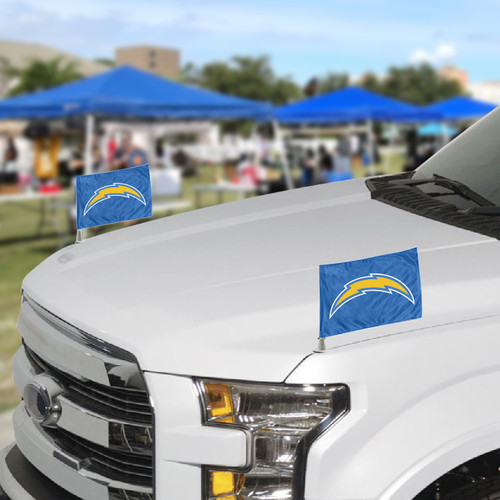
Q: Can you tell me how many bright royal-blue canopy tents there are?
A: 3